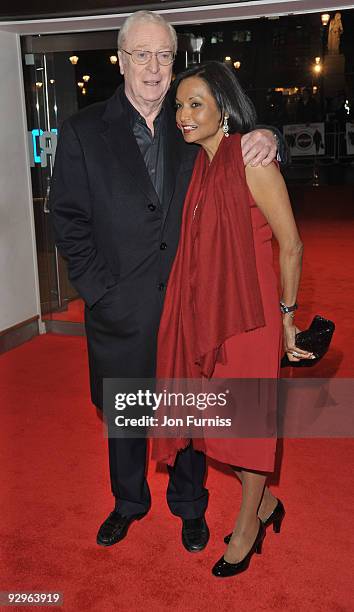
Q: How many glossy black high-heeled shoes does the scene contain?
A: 2